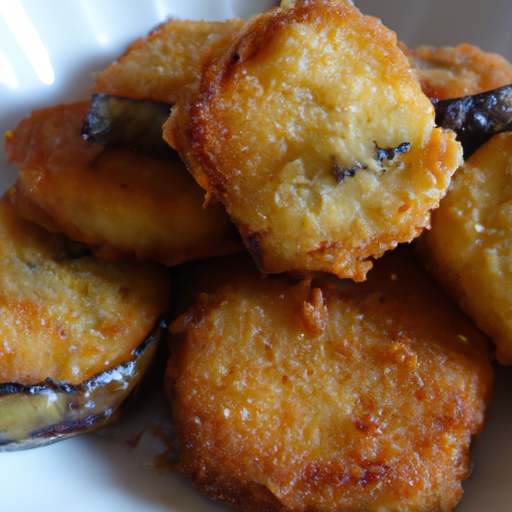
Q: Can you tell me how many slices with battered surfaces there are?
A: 7